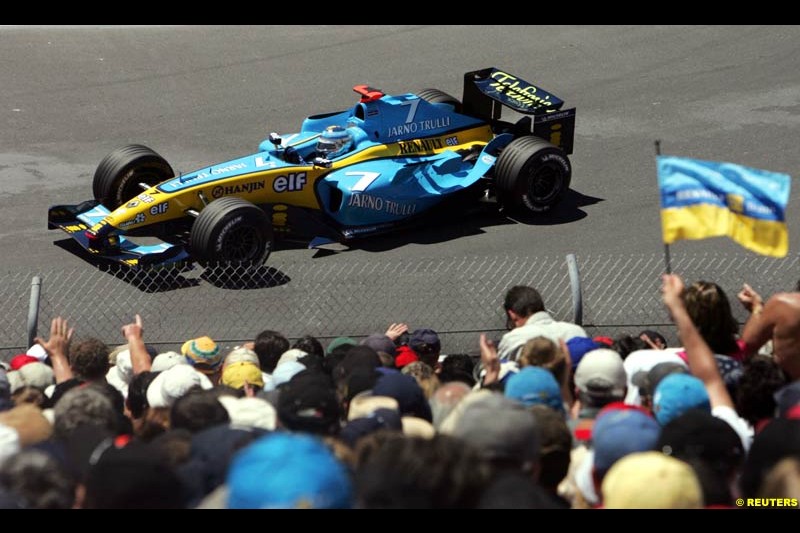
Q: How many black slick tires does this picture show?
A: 4